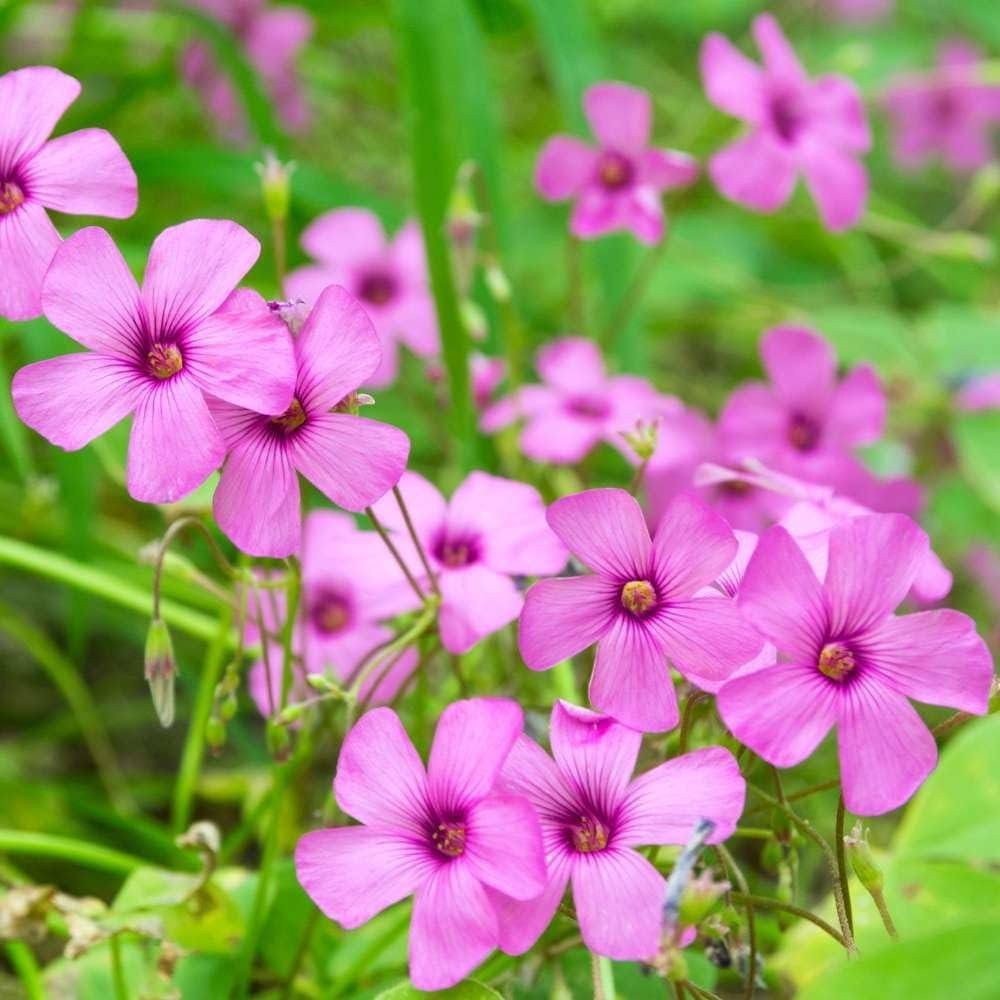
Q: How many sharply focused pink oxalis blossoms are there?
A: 7